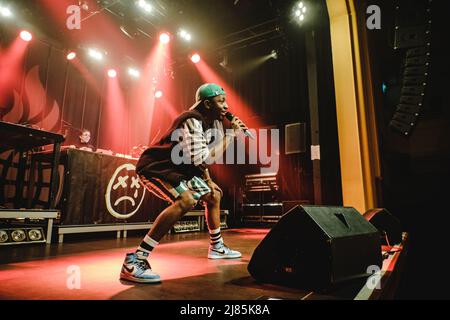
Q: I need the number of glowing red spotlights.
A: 6